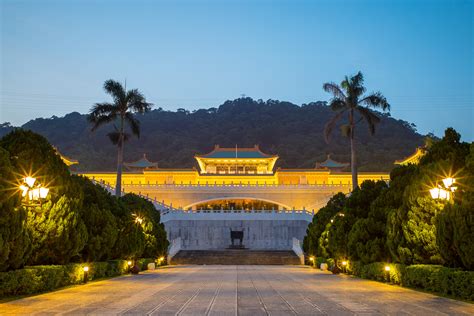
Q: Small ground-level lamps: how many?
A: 6